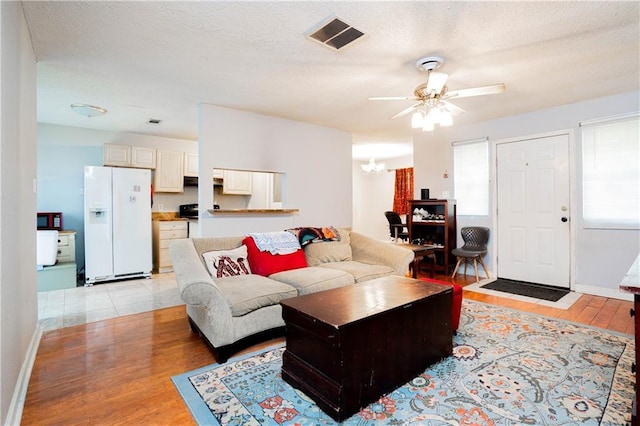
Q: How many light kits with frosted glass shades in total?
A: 1